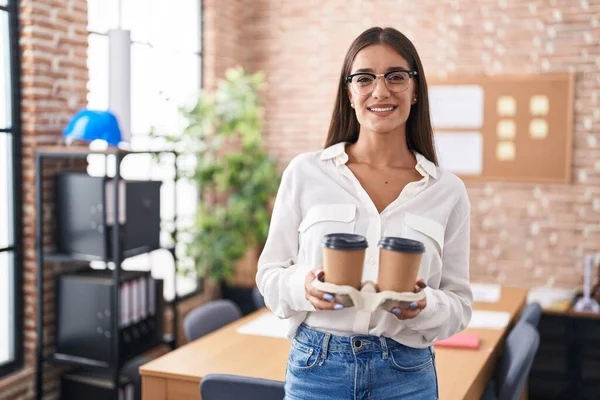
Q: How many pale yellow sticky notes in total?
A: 5